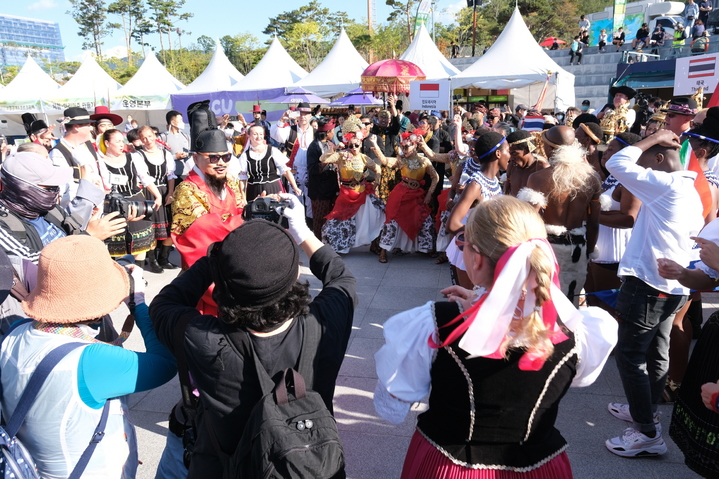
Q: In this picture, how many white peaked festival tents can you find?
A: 8